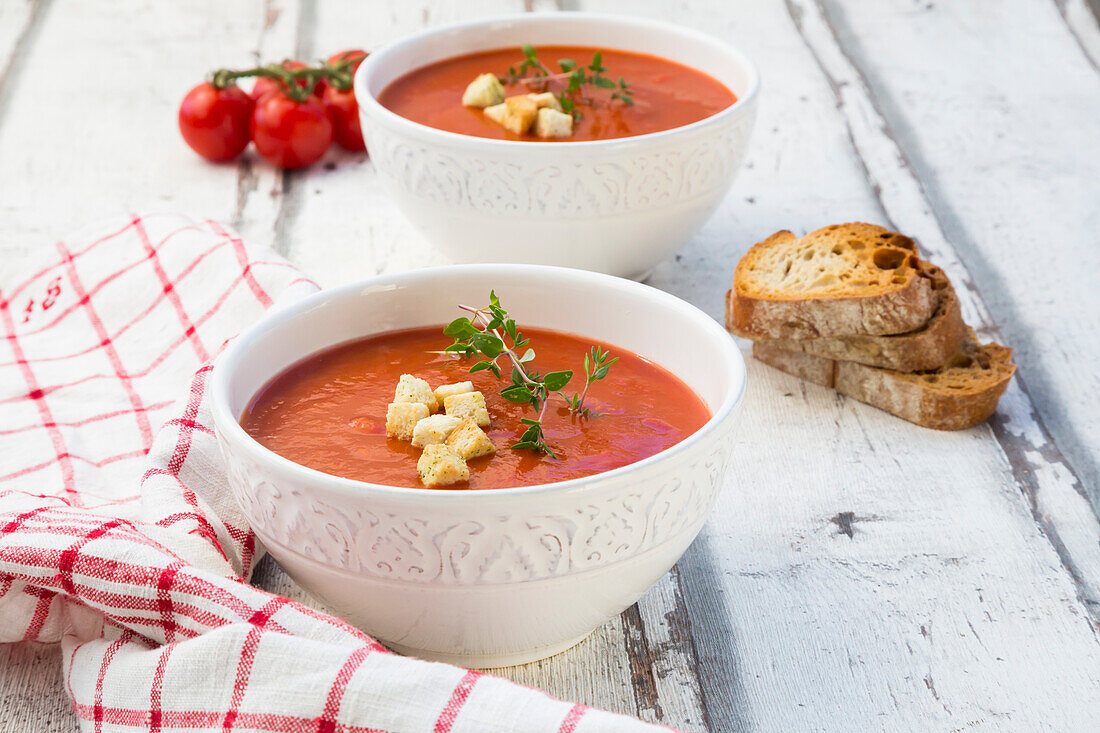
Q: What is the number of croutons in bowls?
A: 12